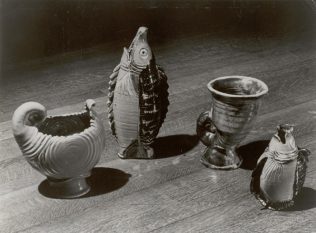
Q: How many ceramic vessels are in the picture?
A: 4